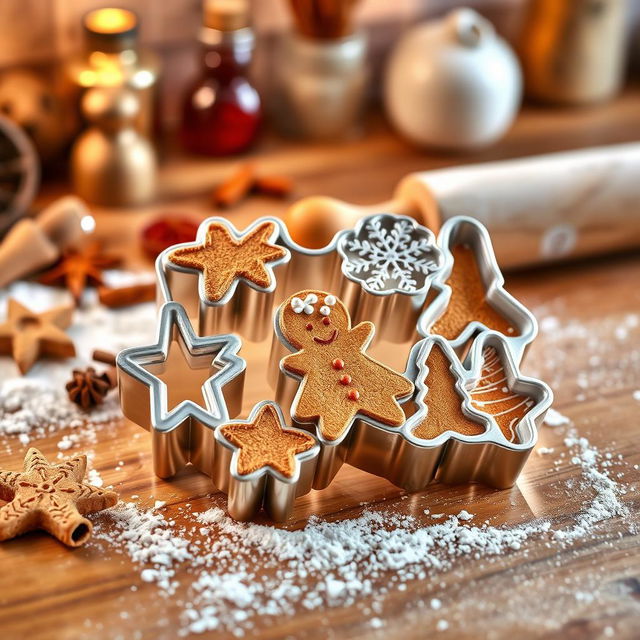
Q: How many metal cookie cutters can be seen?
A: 8